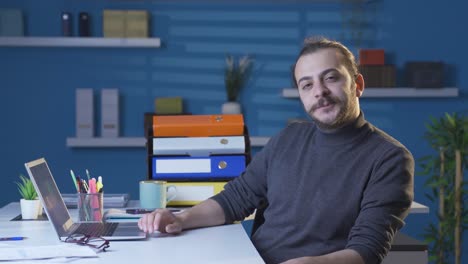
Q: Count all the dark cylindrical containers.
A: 2